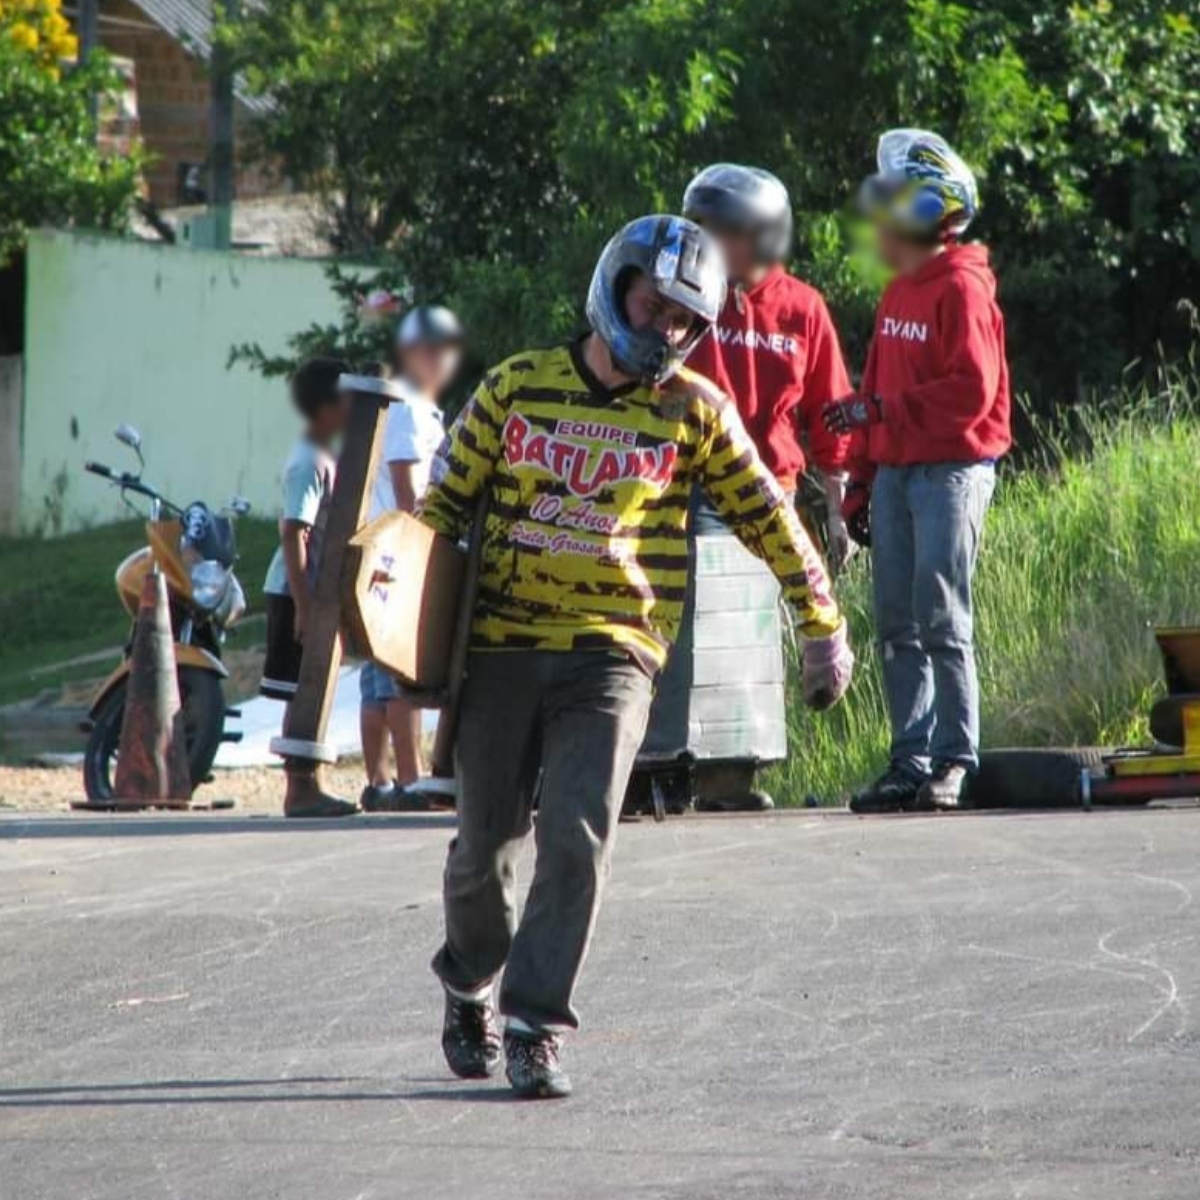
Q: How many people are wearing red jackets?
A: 2